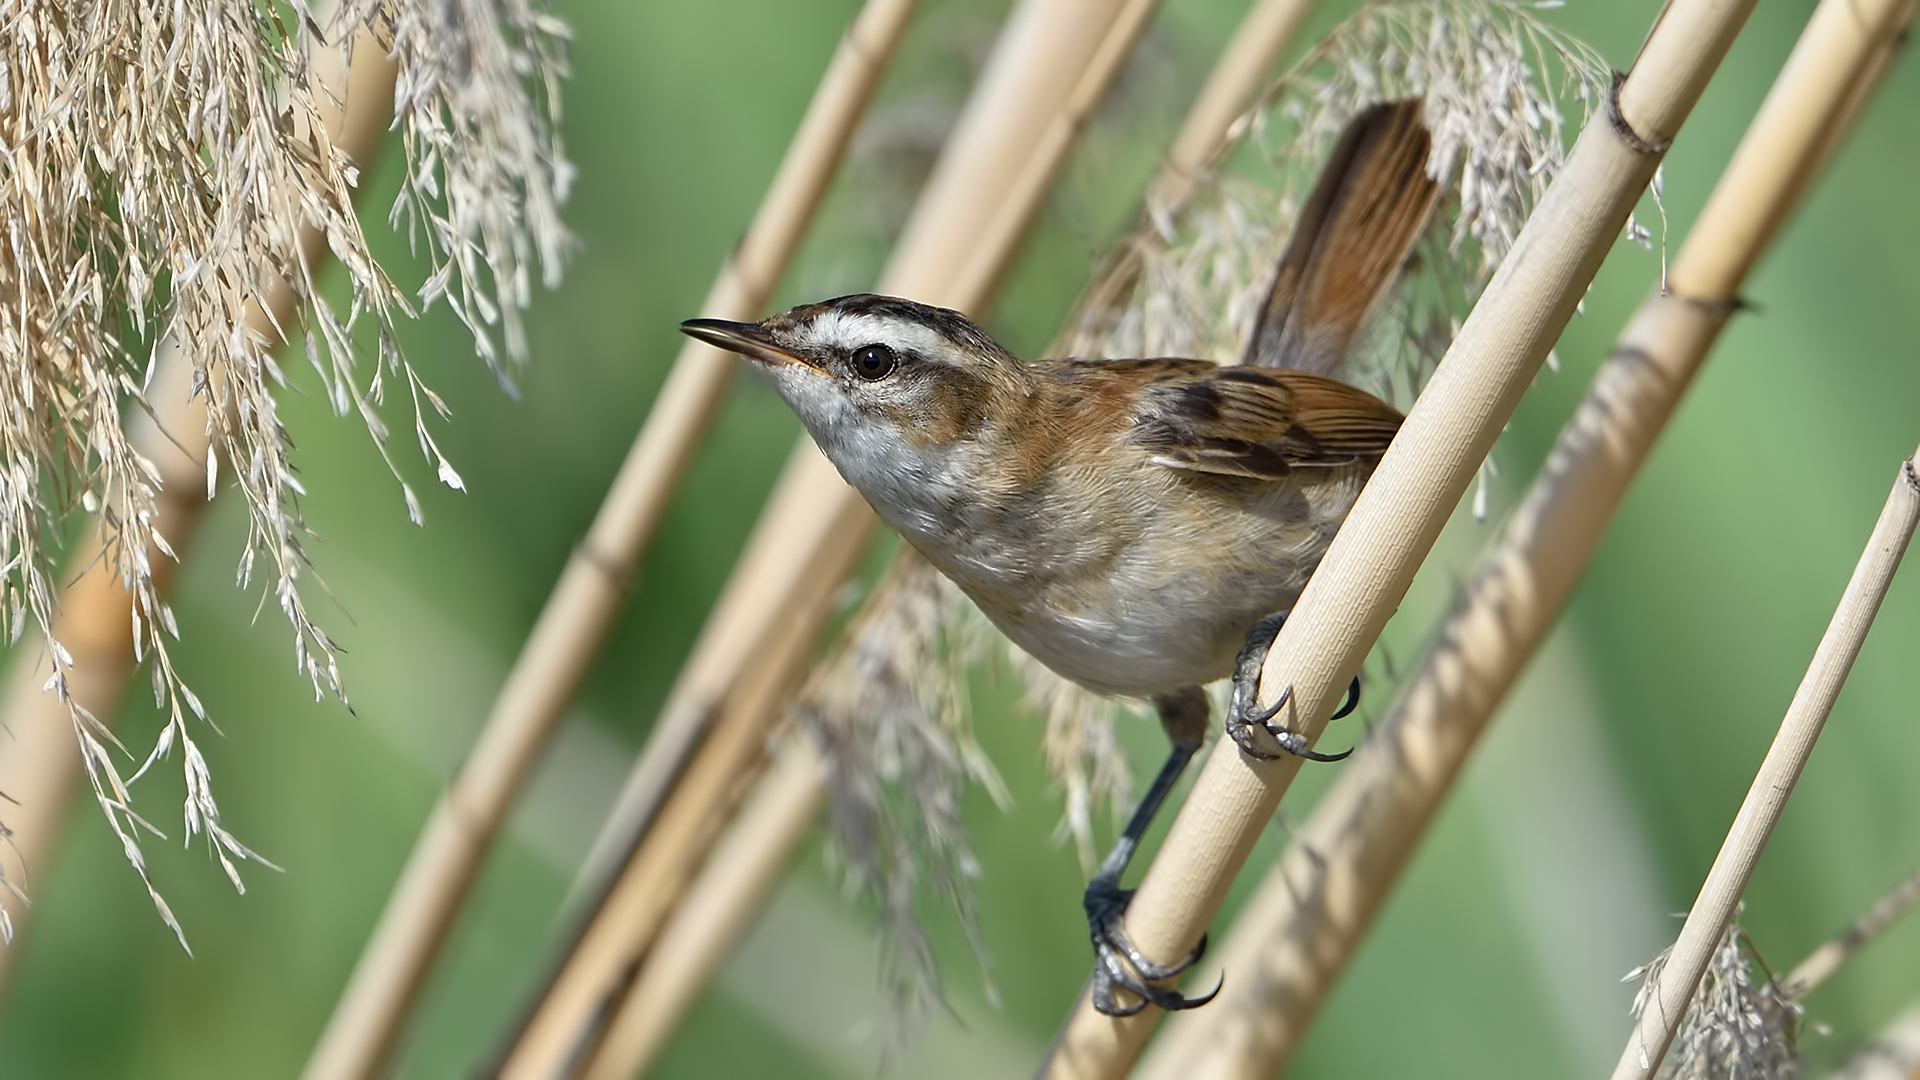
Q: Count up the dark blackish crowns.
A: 1